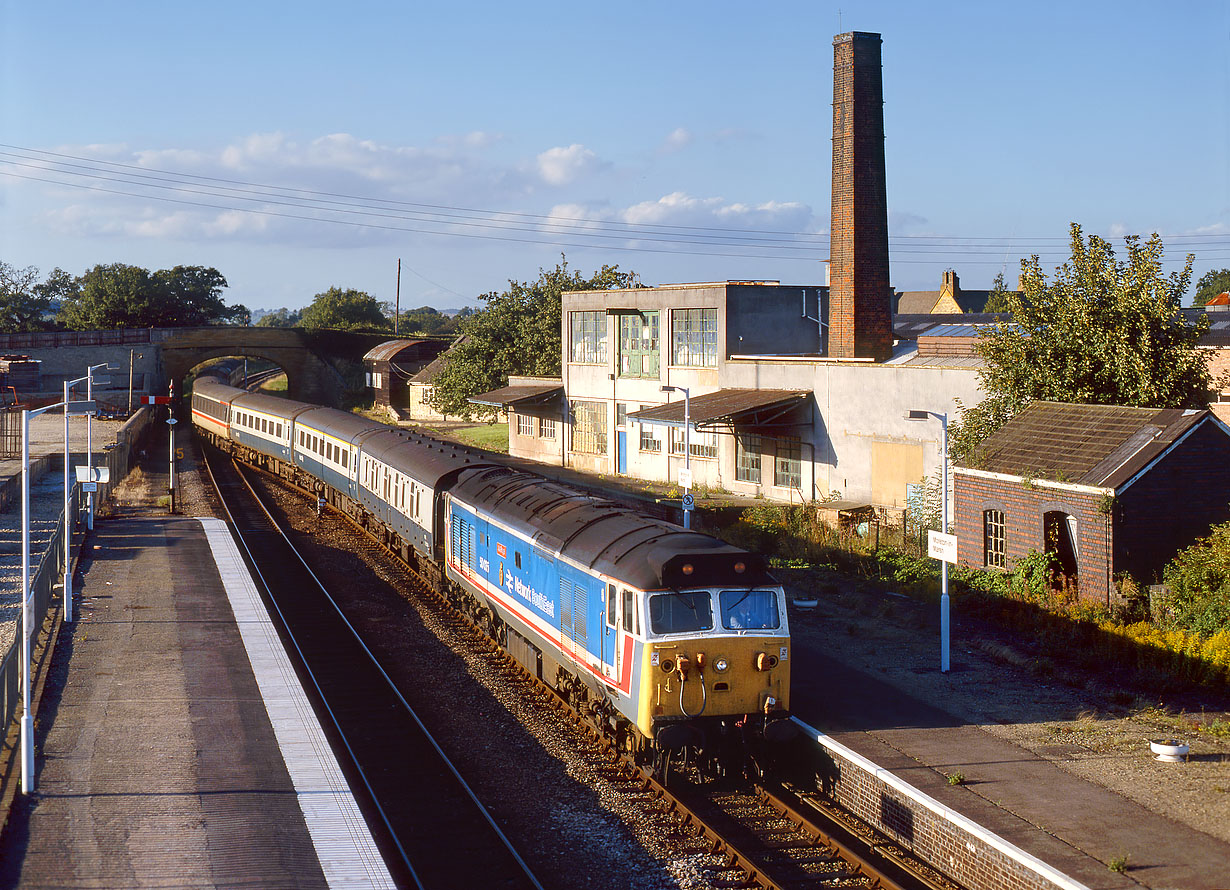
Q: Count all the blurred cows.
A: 0